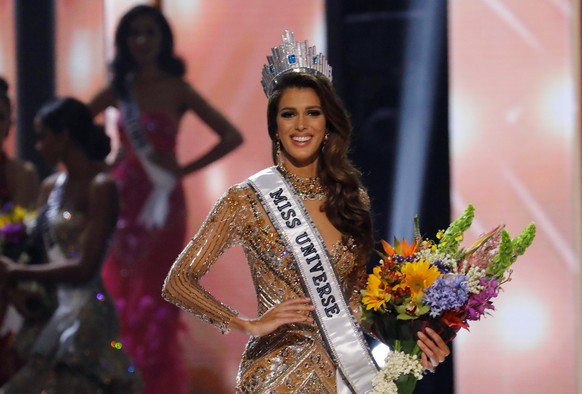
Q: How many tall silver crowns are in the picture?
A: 1